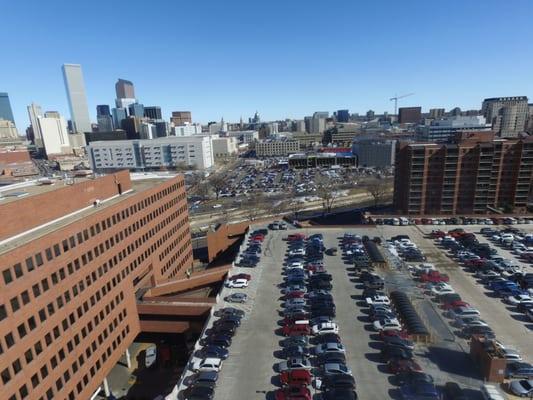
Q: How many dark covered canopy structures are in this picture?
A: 2